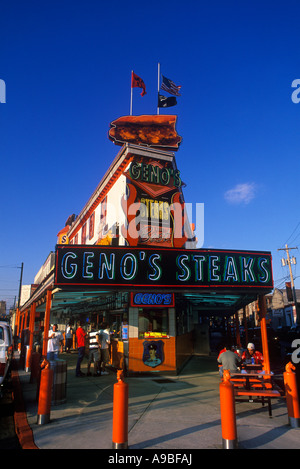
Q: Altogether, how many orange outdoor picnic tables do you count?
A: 2